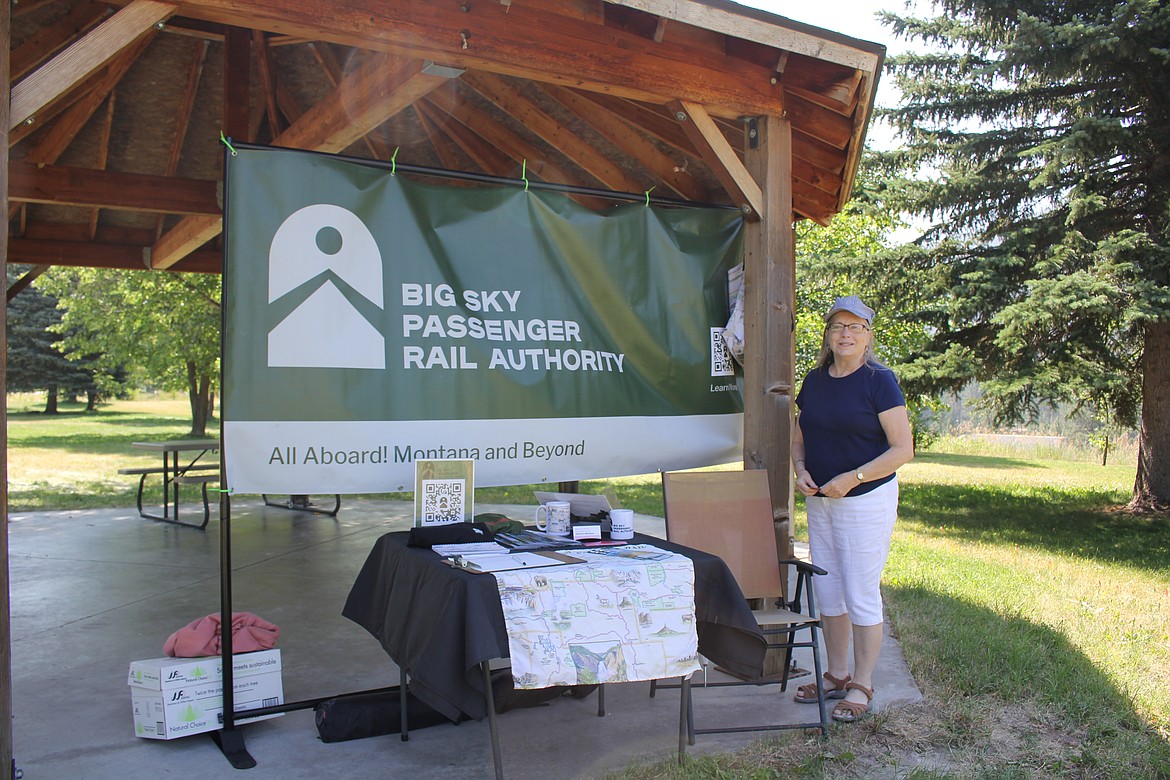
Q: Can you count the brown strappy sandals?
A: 2